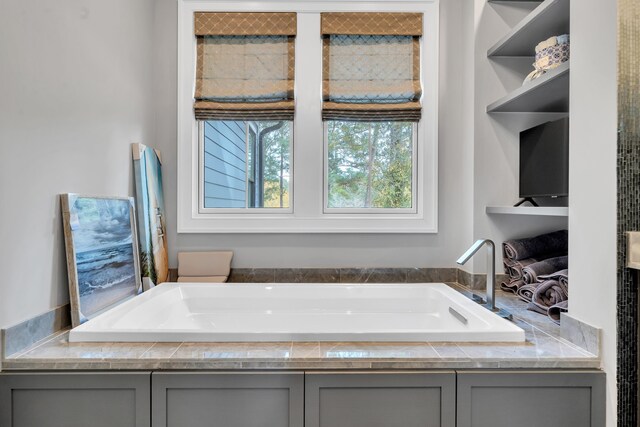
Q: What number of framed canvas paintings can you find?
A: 2